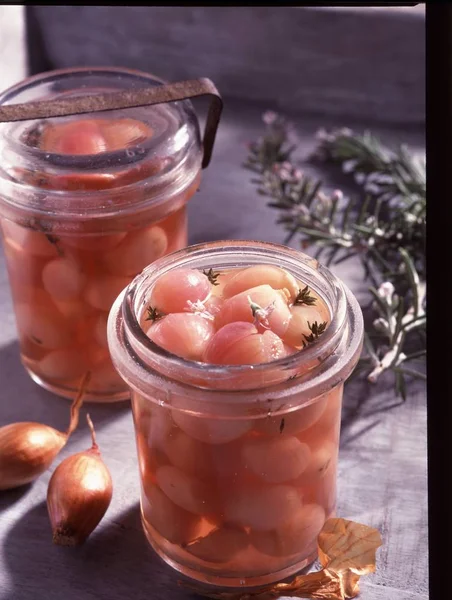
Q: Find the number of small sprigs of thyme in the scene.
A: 4